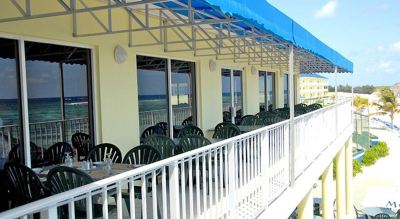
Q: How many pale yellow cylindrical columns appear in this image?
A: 4